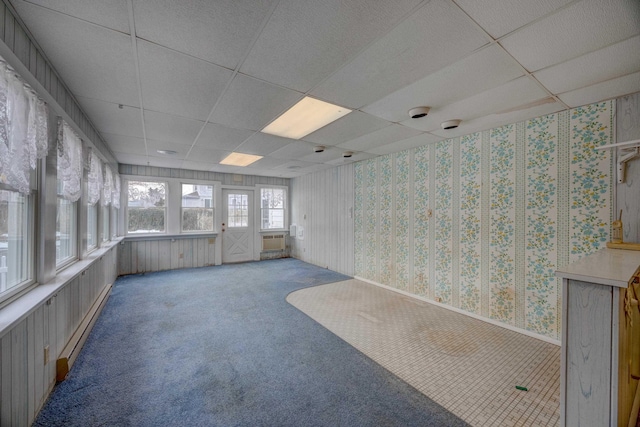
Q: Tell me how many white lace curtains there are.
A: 5